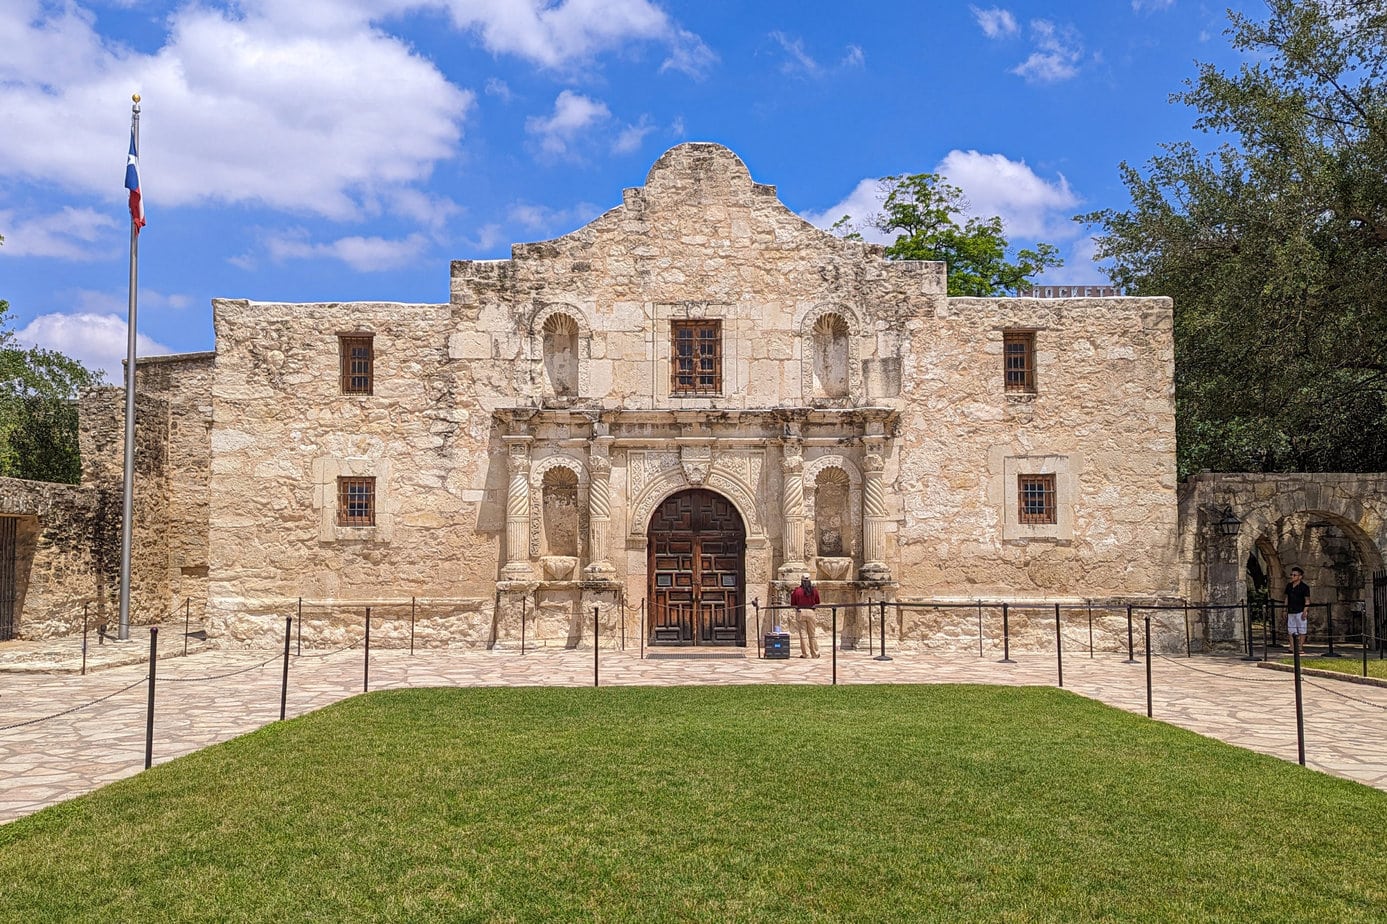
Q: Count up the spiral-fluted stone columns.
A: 4